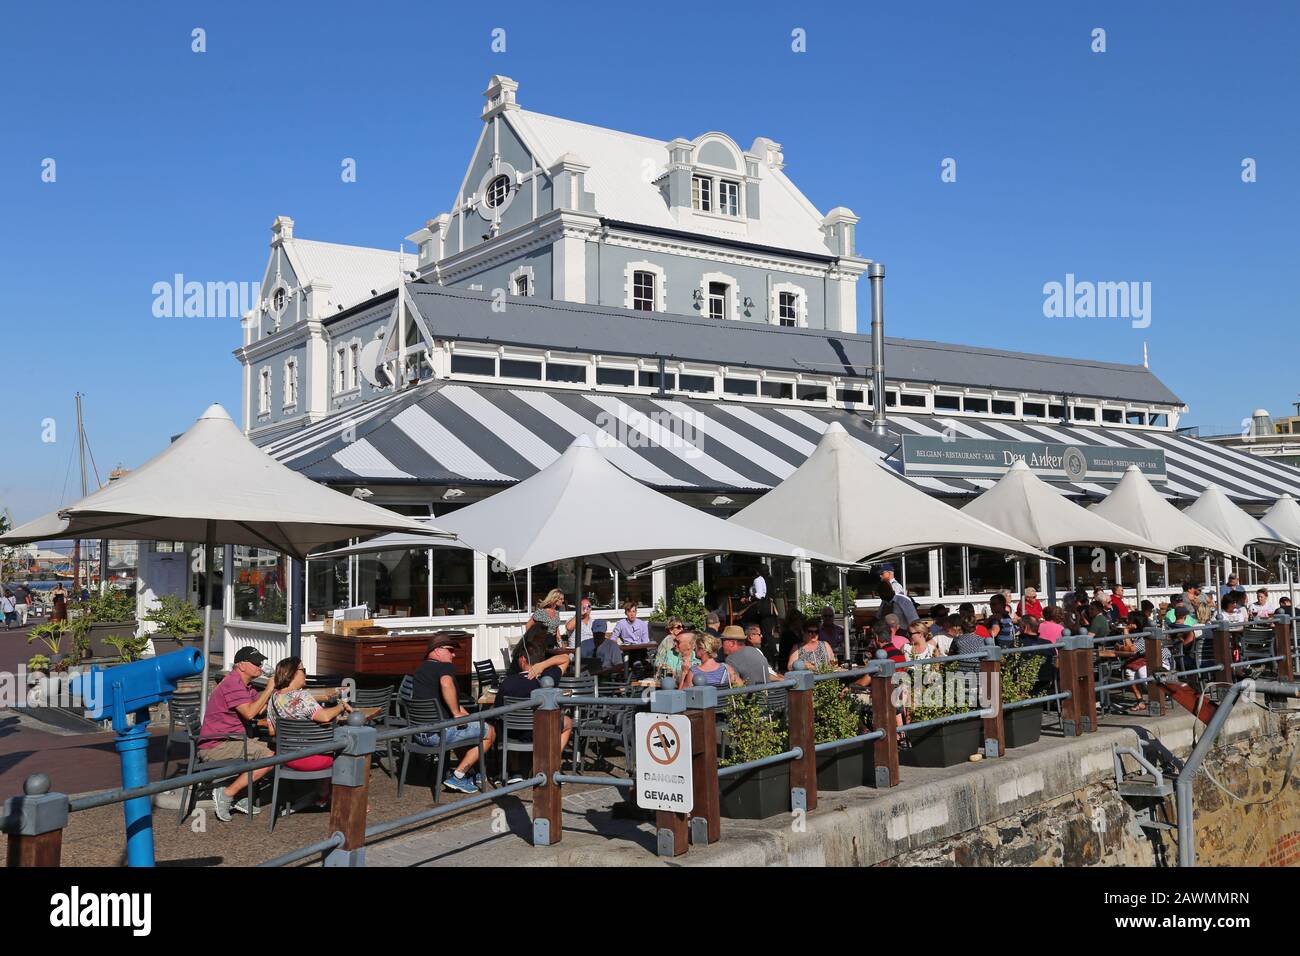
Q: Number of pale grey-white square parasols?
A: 7